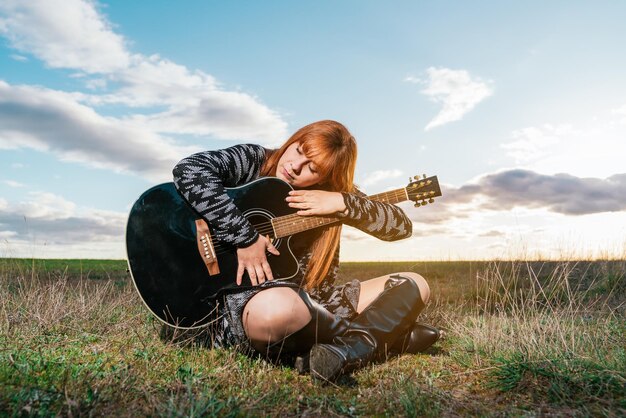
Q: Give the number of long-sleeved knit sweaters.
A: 1